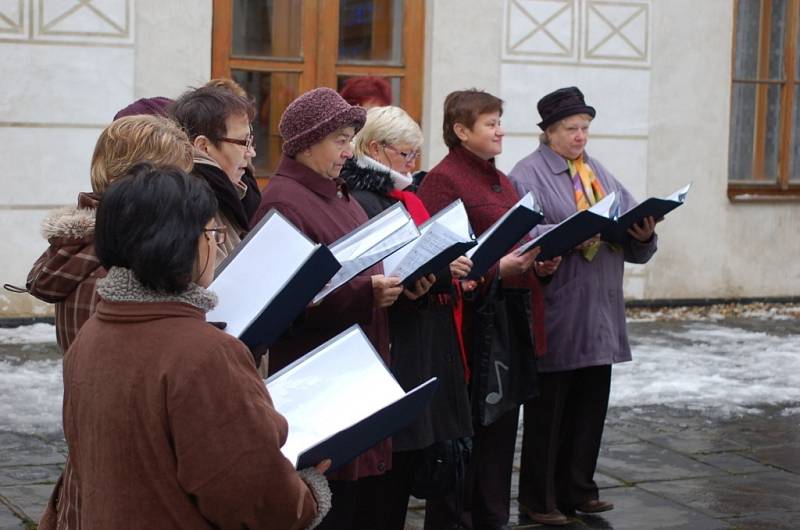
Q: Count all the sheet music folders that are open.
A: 7